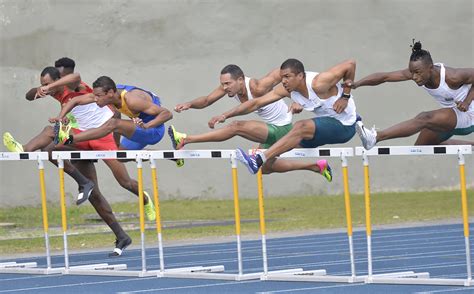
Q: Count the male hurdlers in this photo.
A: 6